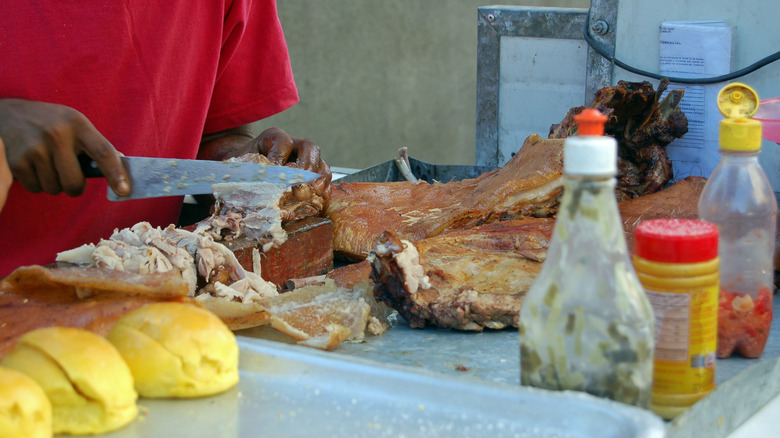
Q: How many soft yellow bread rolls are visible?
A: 3